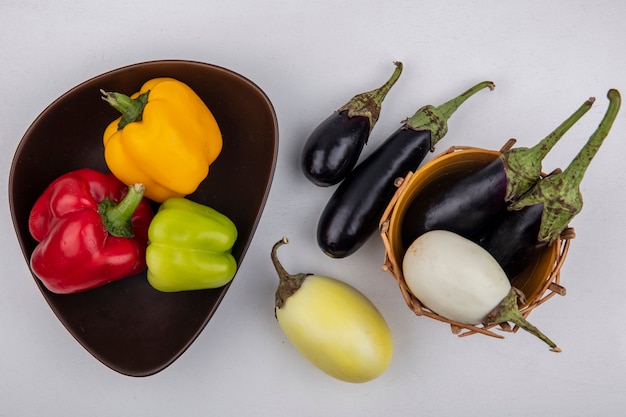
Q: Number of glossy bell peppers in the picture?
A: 3